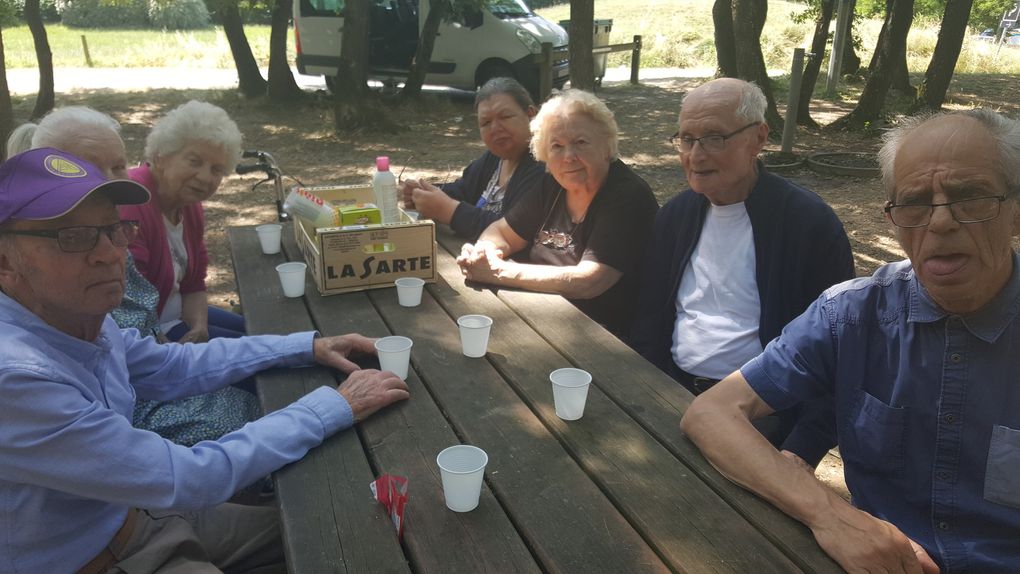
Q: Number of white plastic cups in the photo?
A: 7